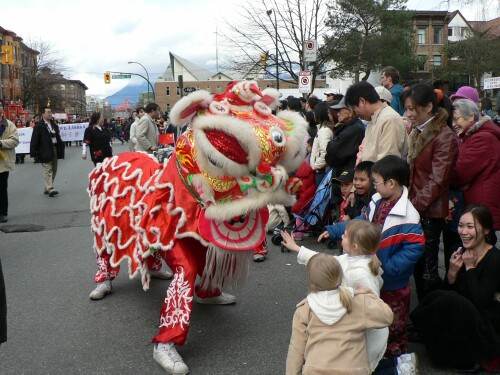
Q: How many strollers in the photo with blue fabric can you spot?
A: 1